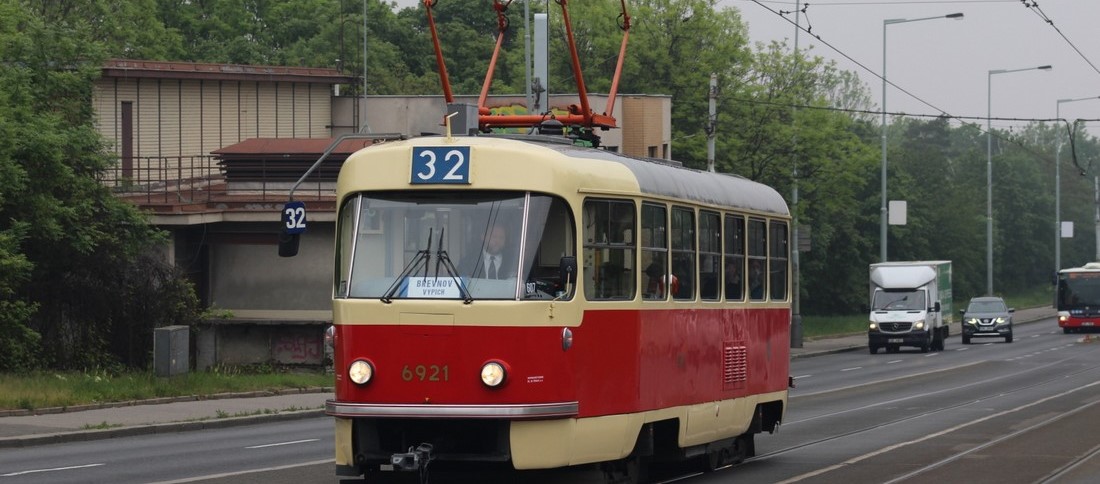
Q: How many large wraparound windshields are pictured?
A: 1